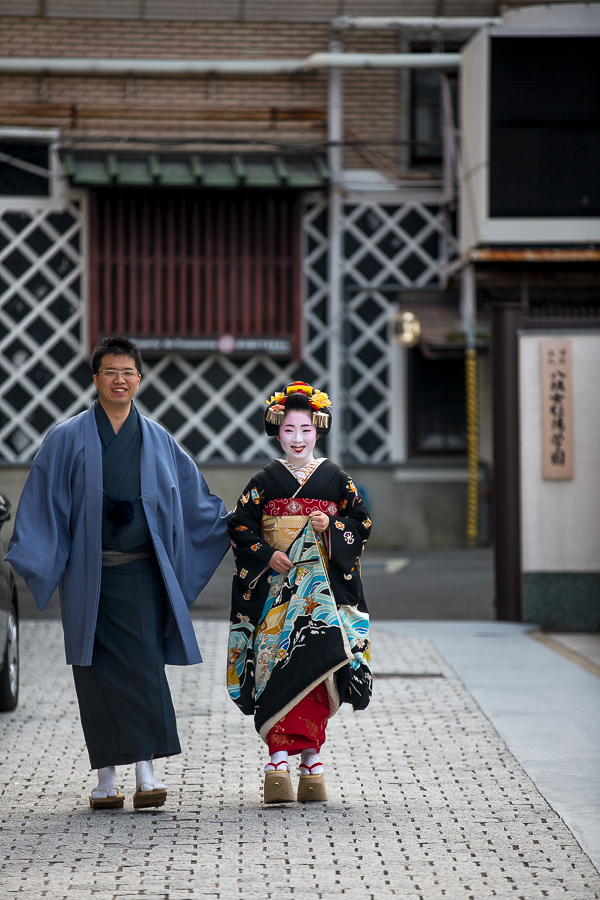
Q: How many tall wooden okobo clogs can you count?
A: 2